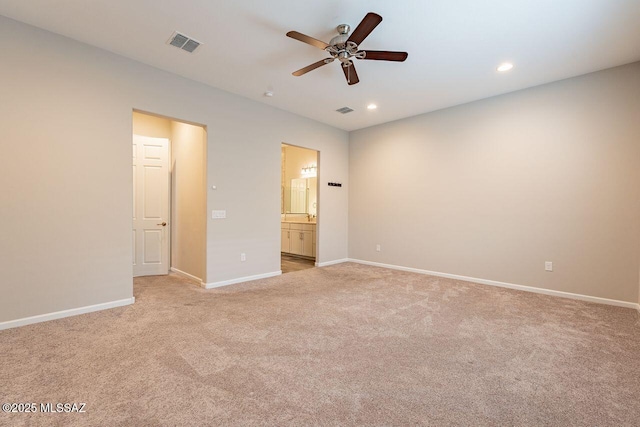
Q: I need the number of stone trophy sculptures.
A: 0